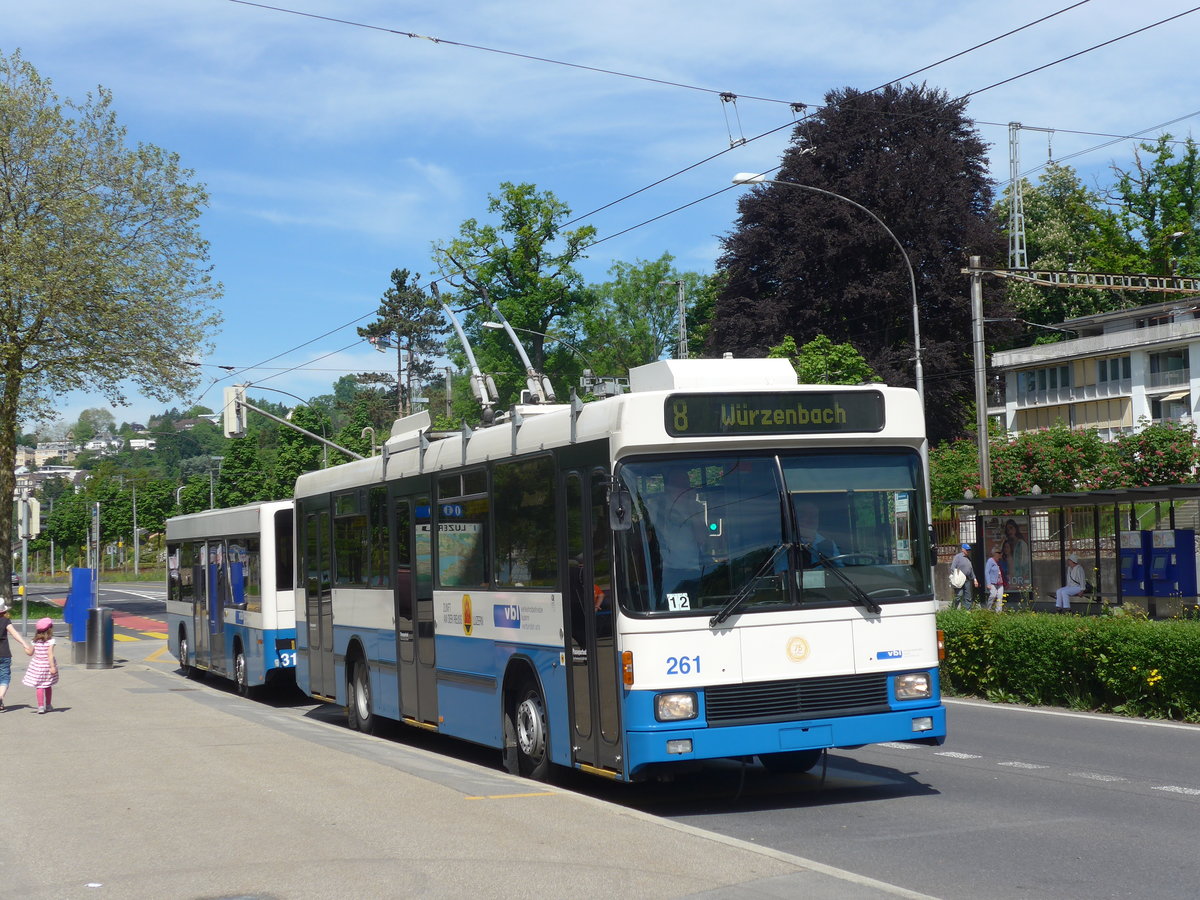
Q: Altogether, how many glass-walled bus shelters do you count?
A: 1